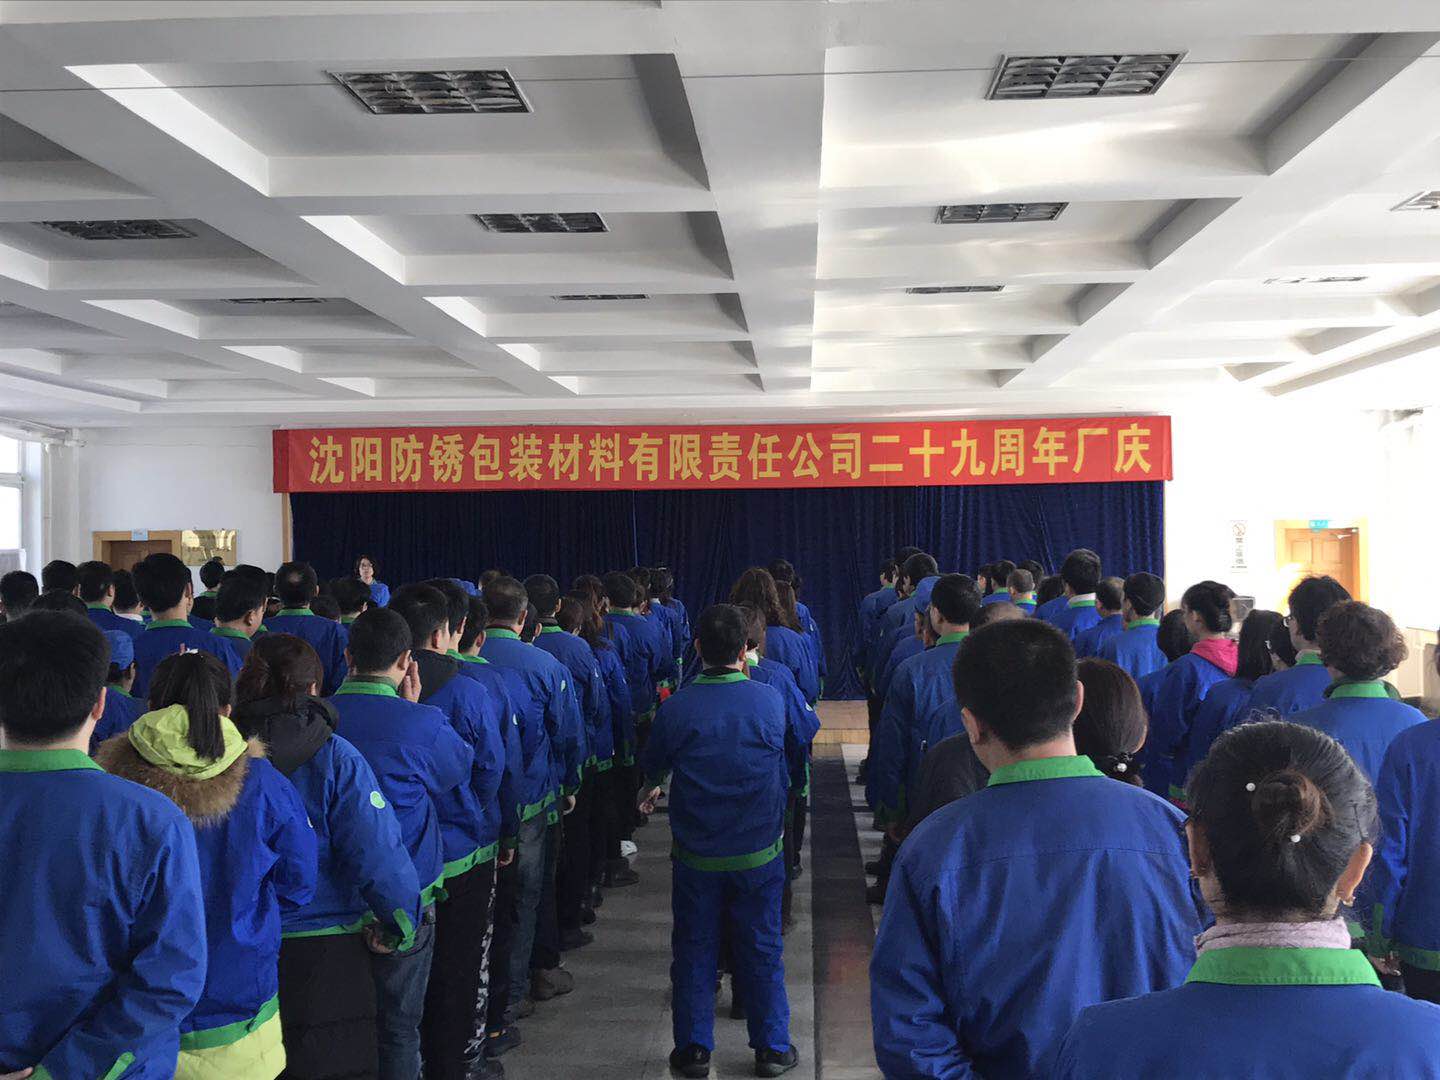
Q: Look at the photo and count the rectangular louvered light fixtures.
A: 10